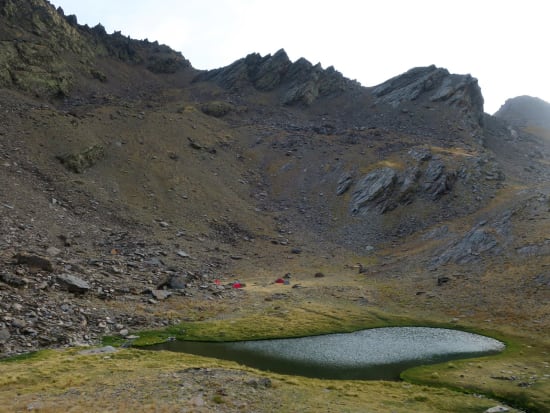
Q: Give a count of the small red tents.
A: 3